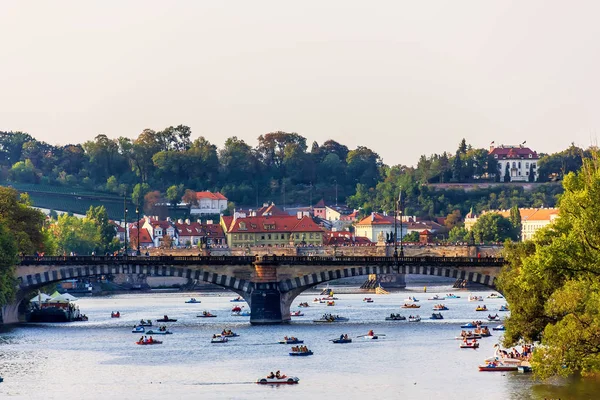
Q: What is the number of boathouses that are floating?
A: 1